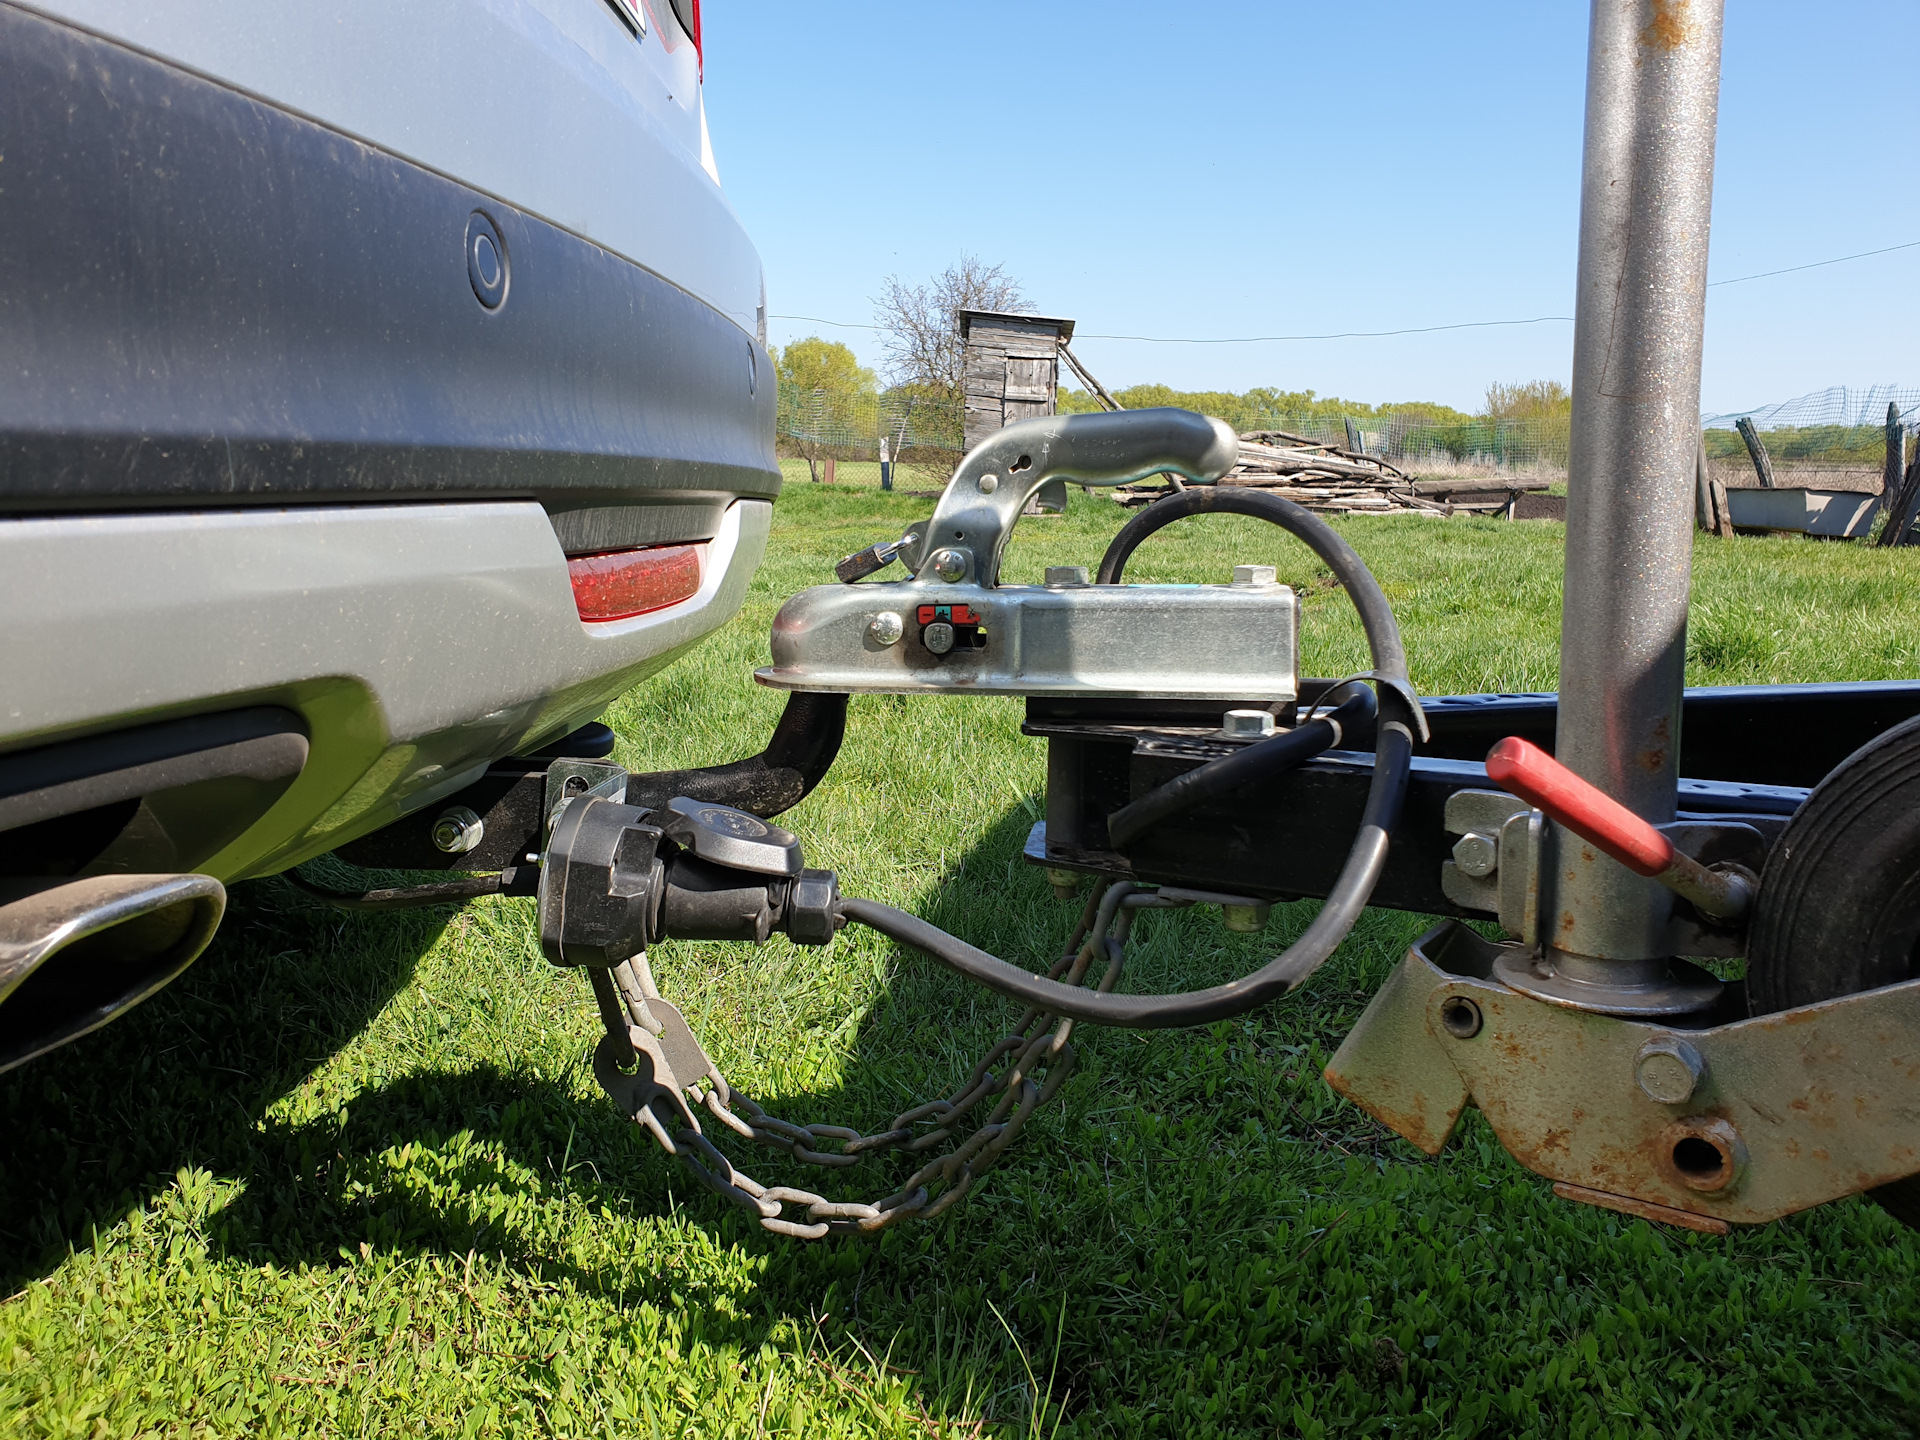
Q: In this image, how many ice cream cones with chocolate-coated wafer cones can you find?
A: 0